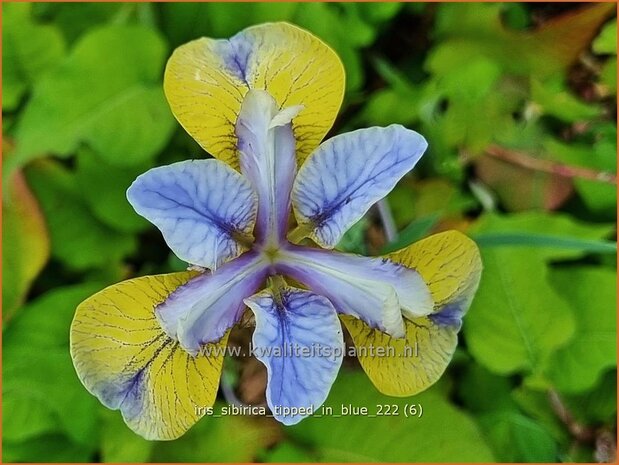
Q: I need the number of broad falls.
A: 3